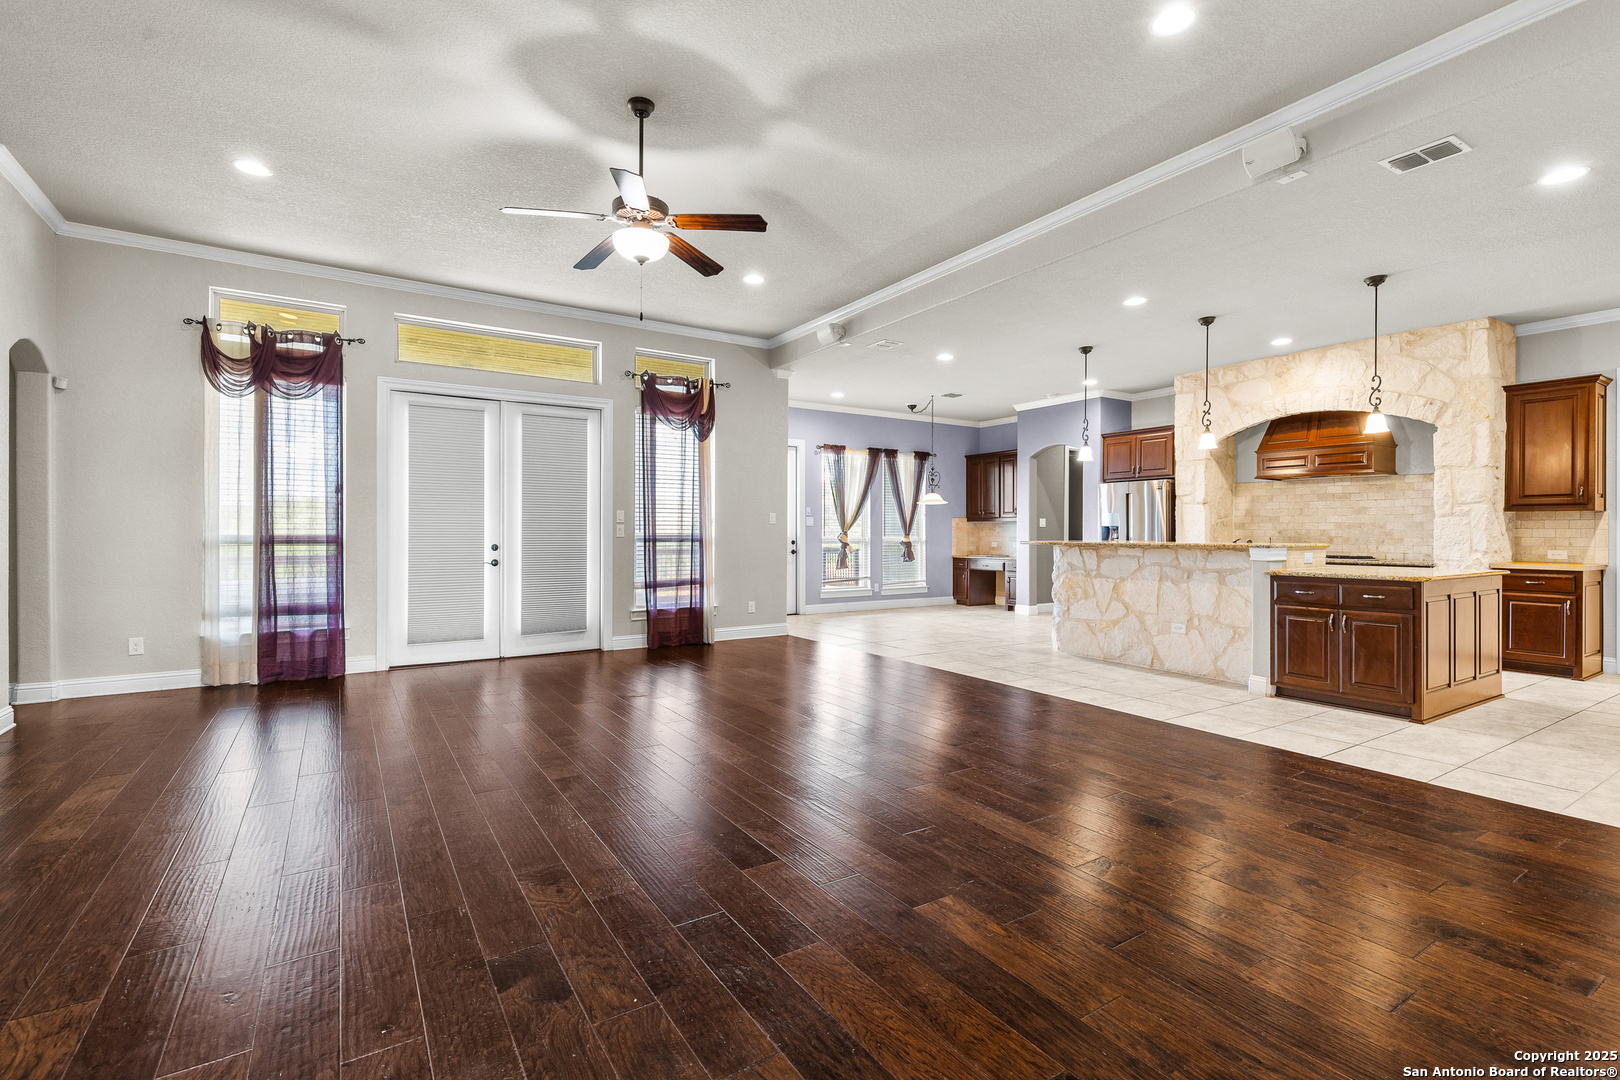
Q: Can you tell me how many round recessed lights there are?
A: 9